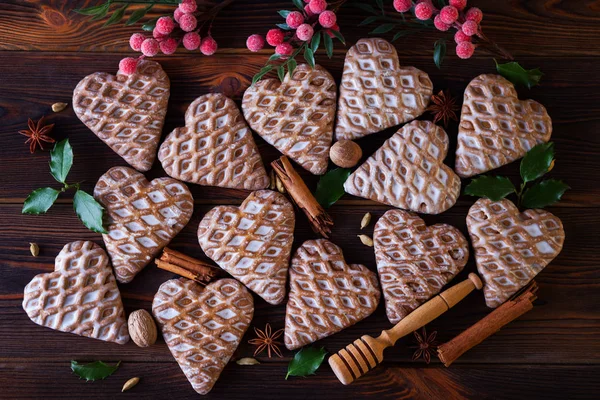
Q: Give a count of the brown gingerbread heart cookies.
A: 13